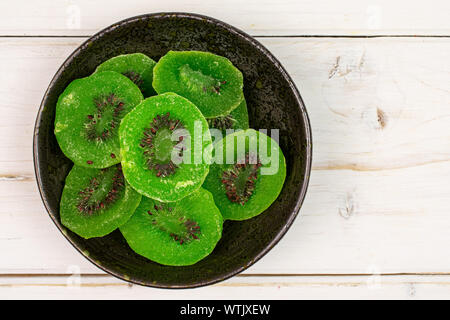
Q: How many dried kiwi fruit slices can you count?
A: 8